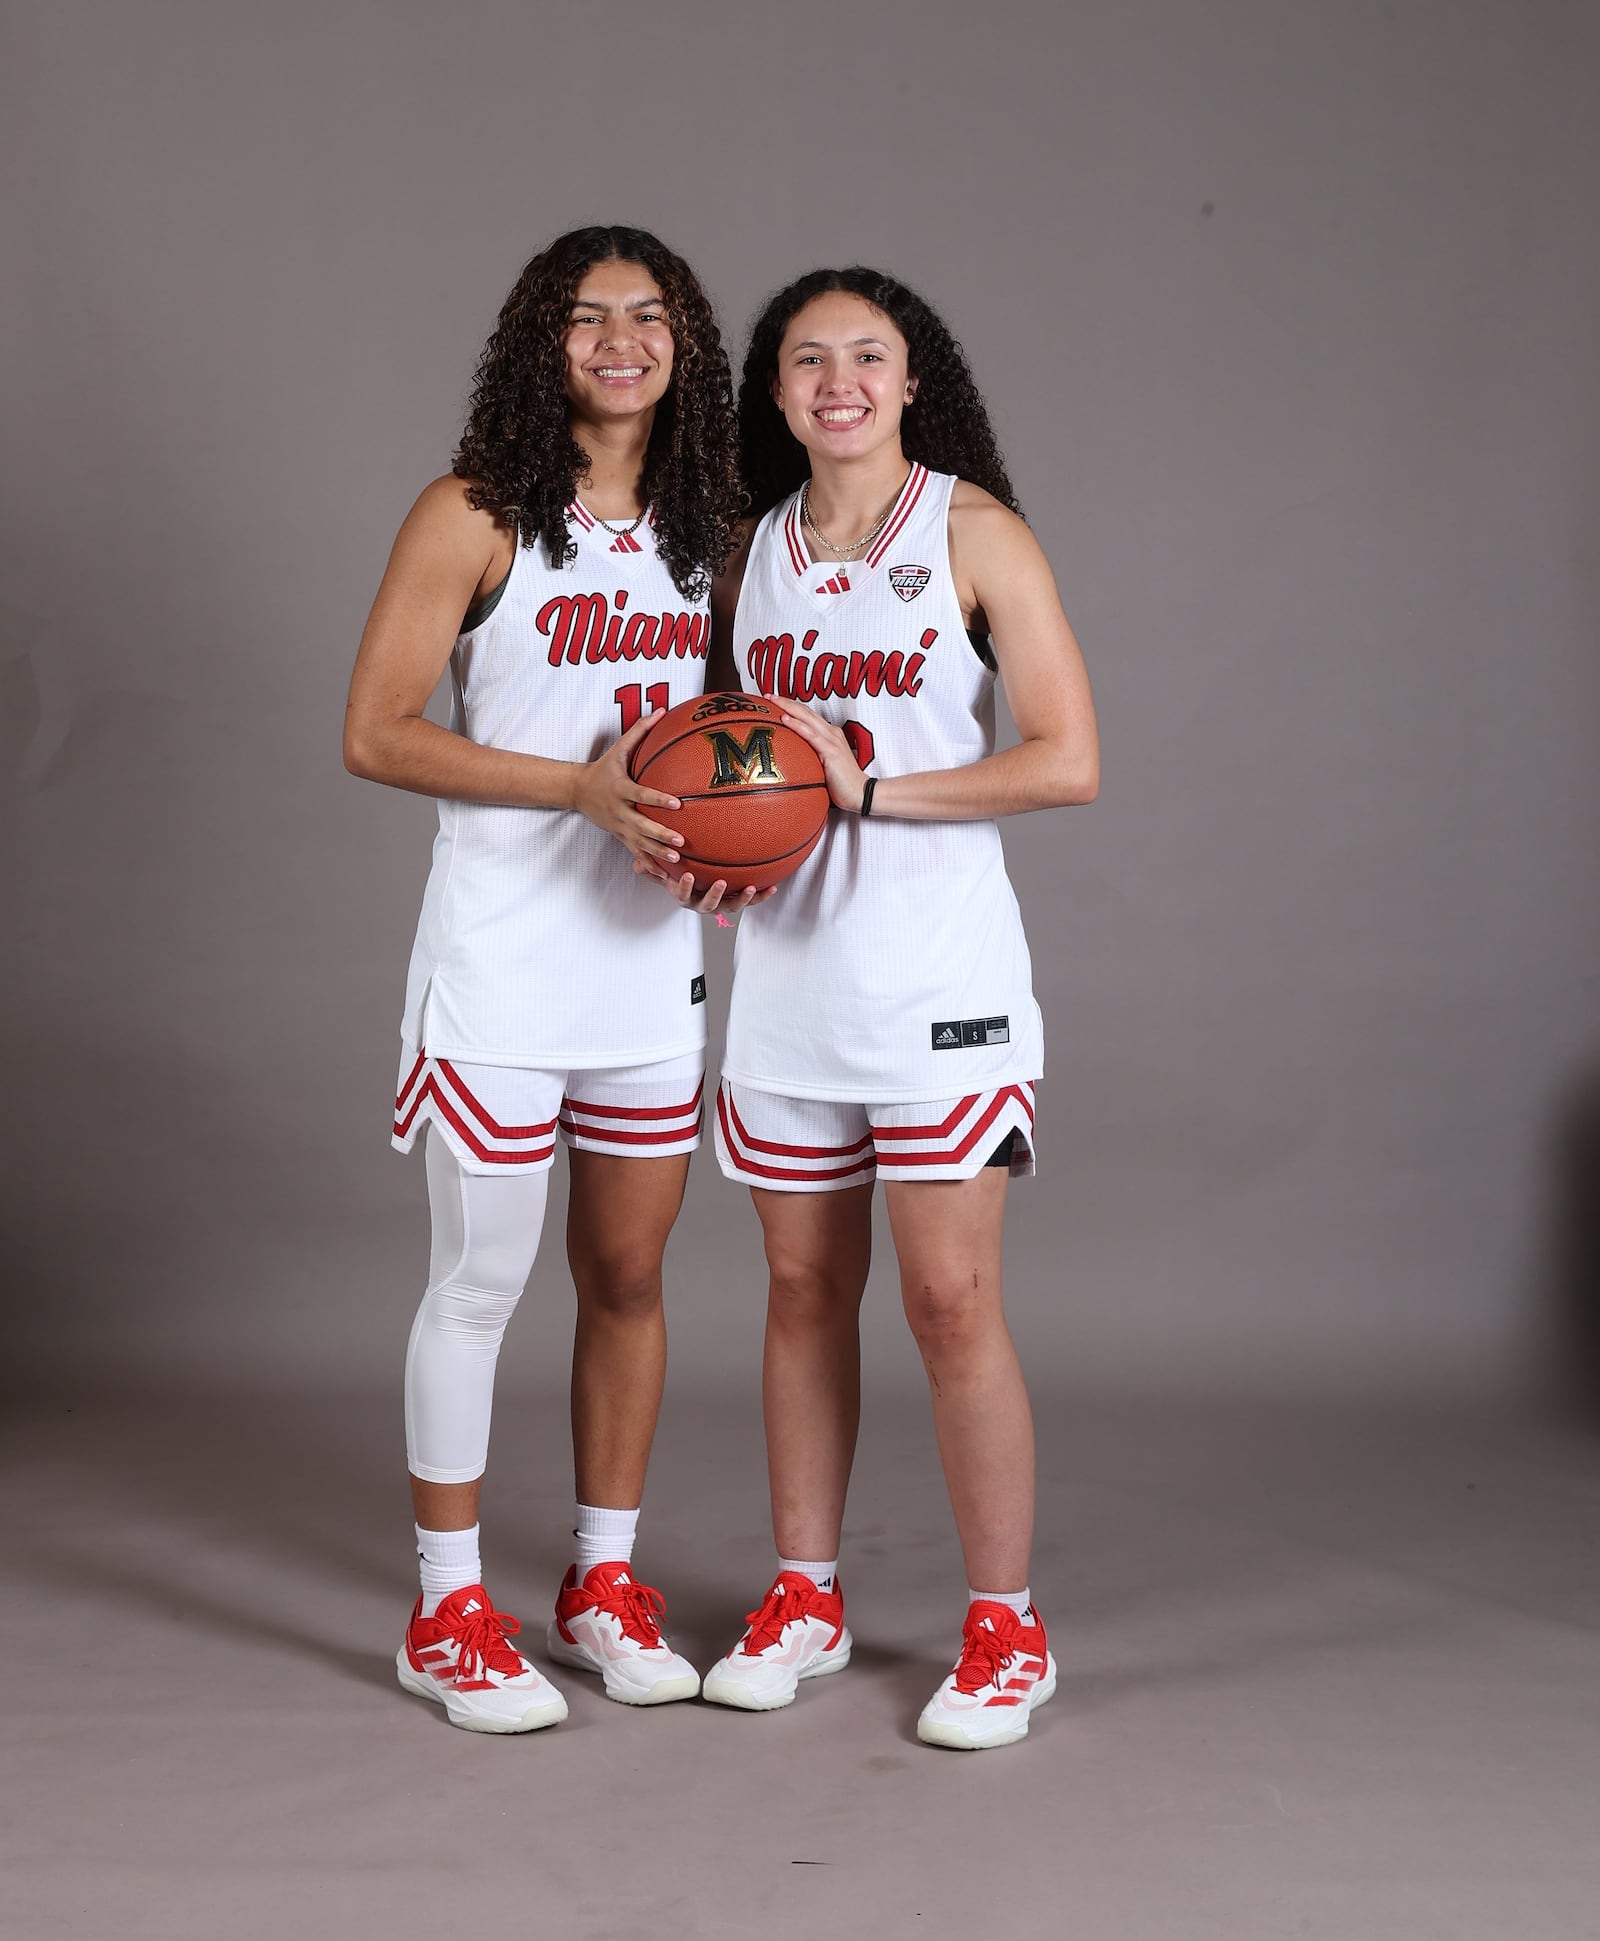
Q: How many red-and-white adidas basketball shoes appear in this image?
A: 4